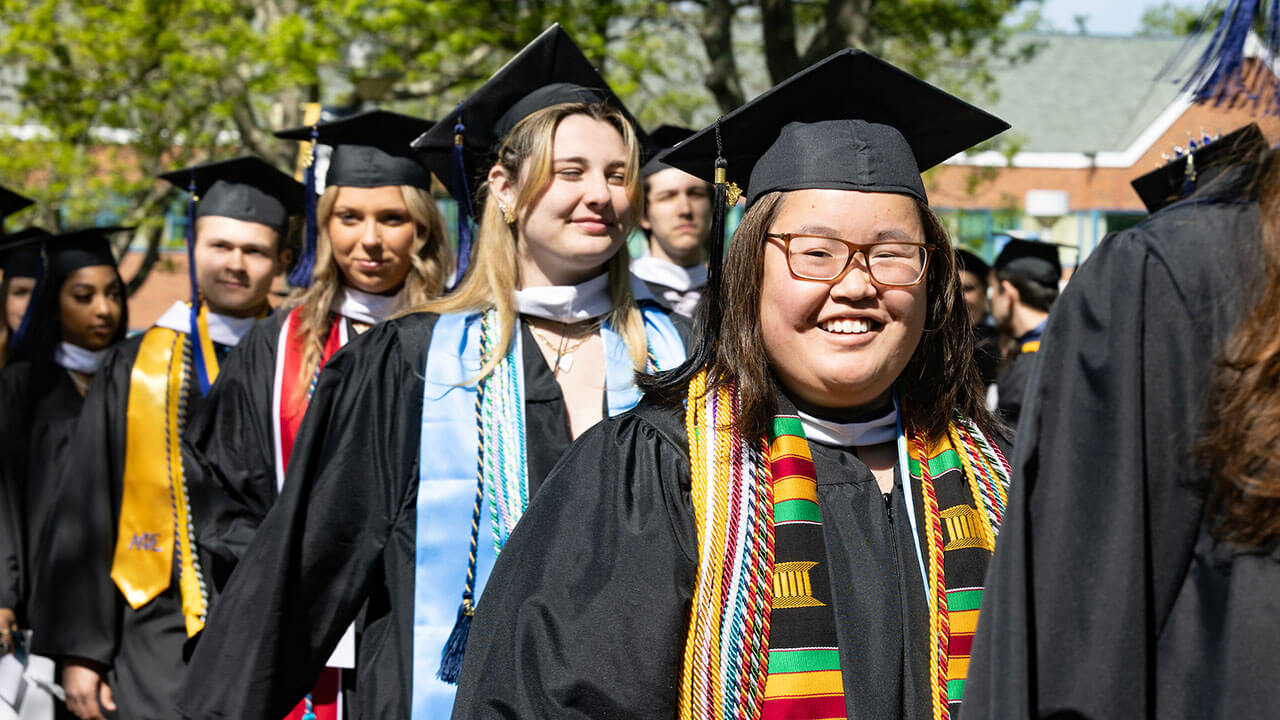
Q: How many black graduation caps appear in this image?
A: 11